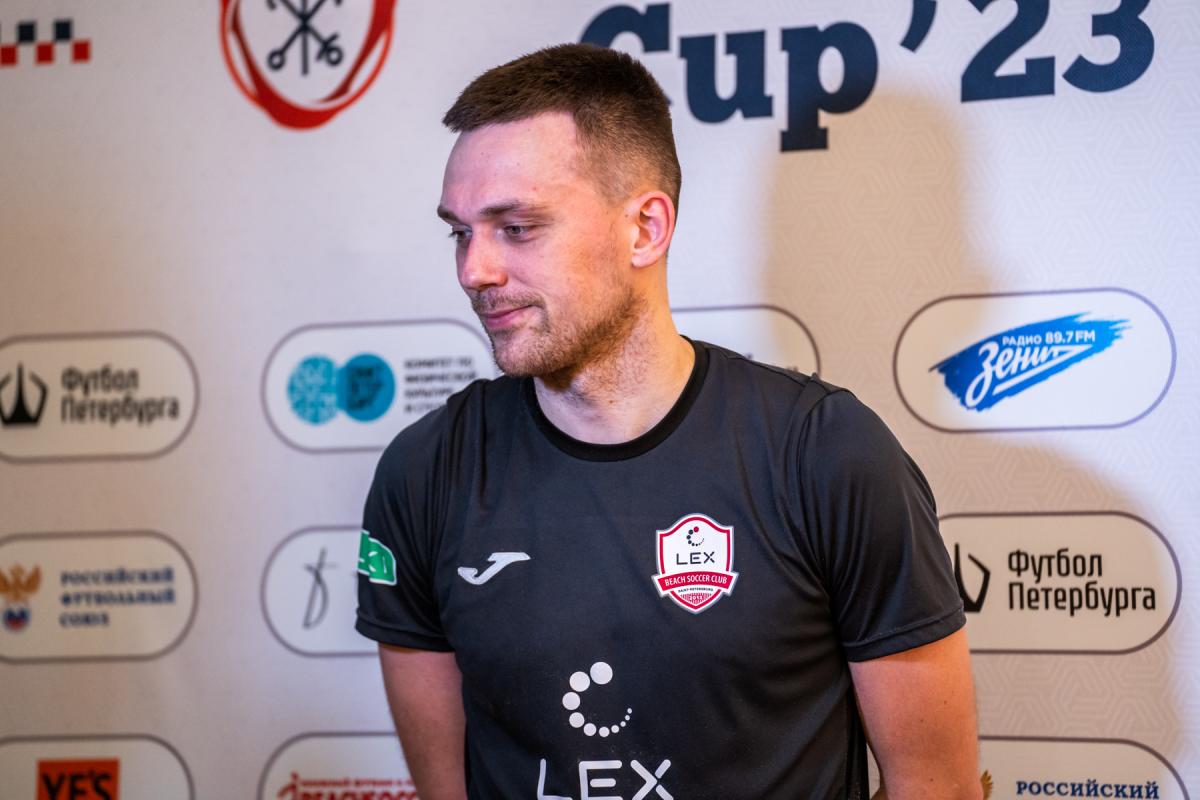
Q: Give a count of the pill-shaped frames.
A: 10